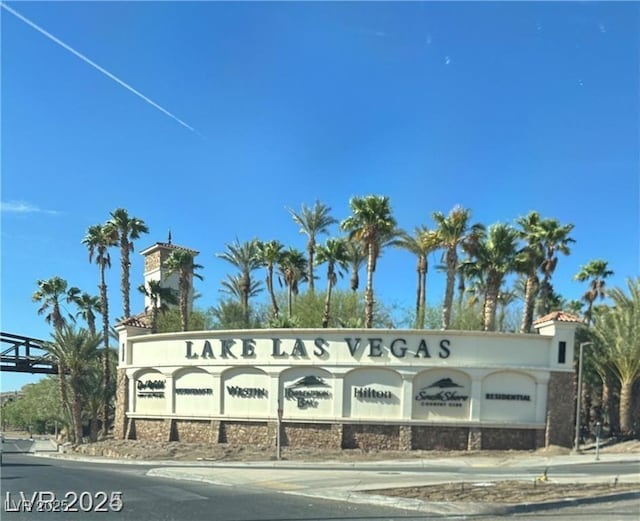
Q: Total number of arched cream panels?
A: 7